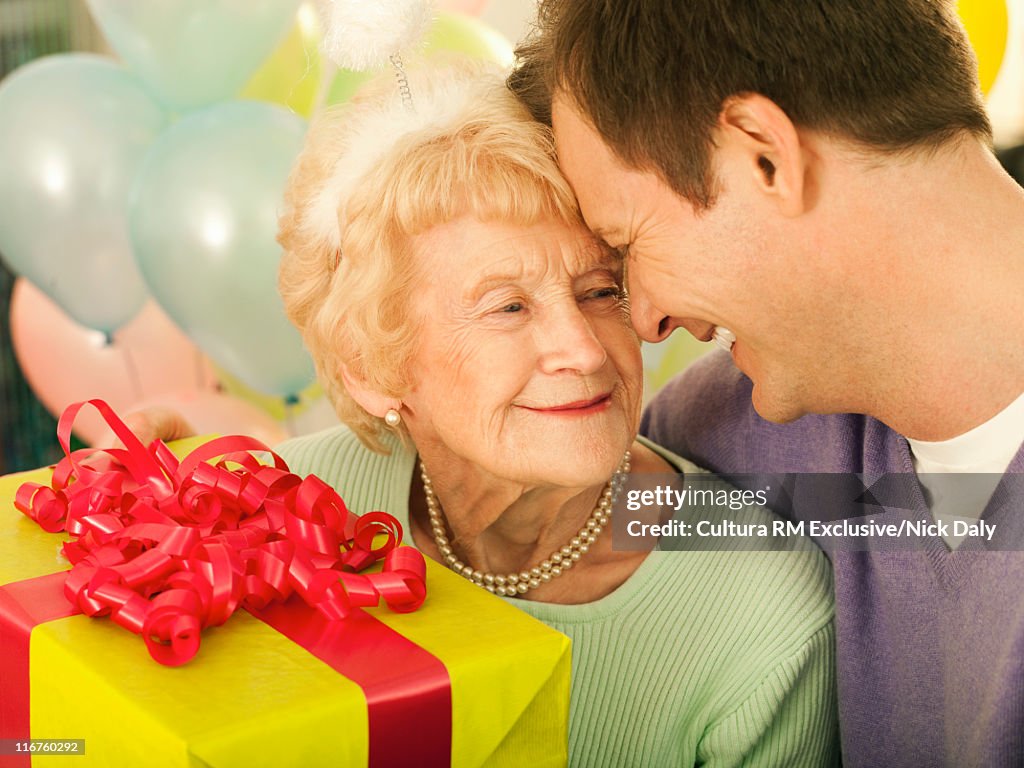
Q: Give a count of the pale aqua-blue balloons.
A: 3